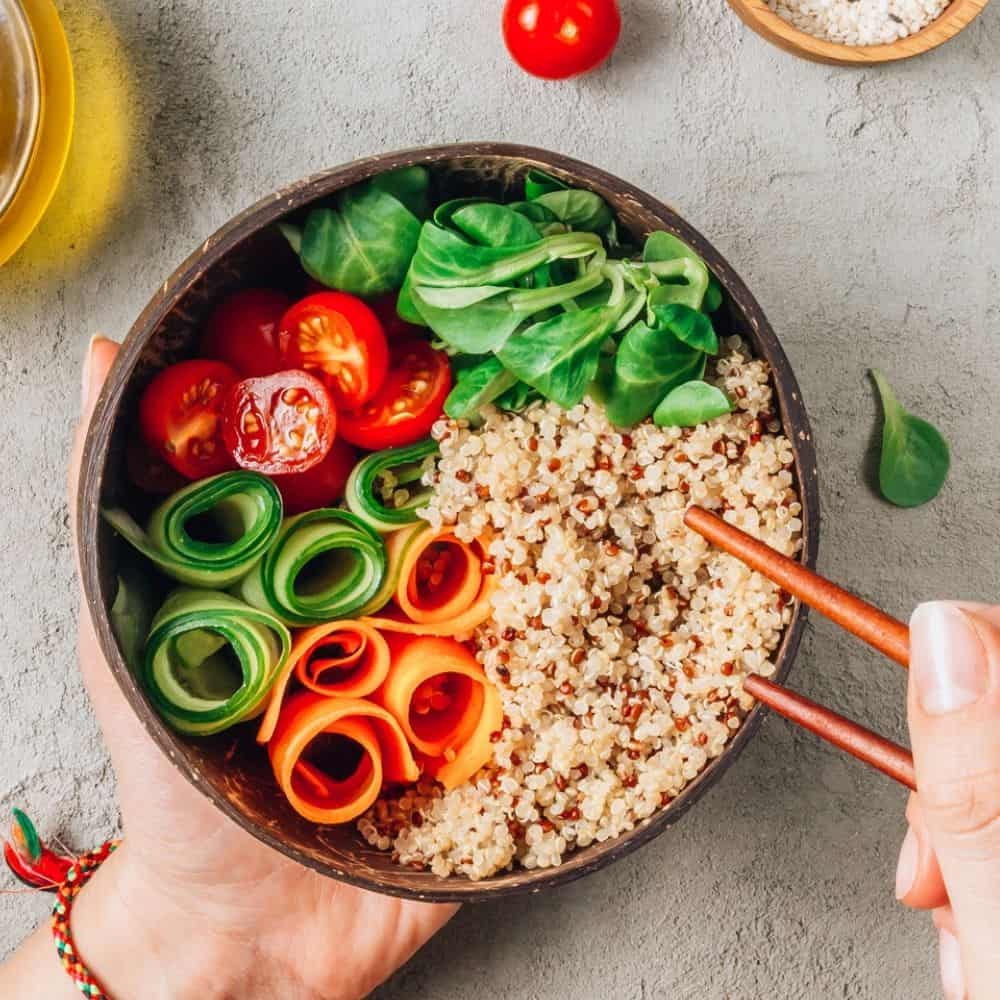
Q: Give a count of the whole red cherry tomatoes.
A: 1